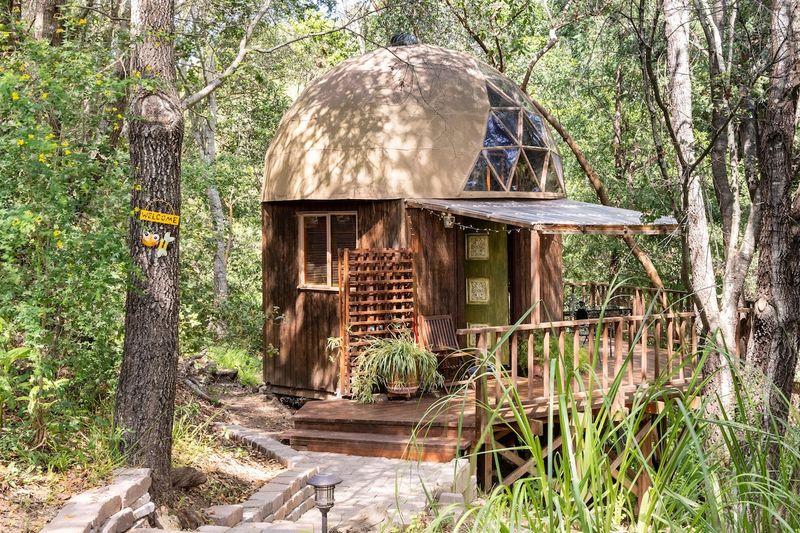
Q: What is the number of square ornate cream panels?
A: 3